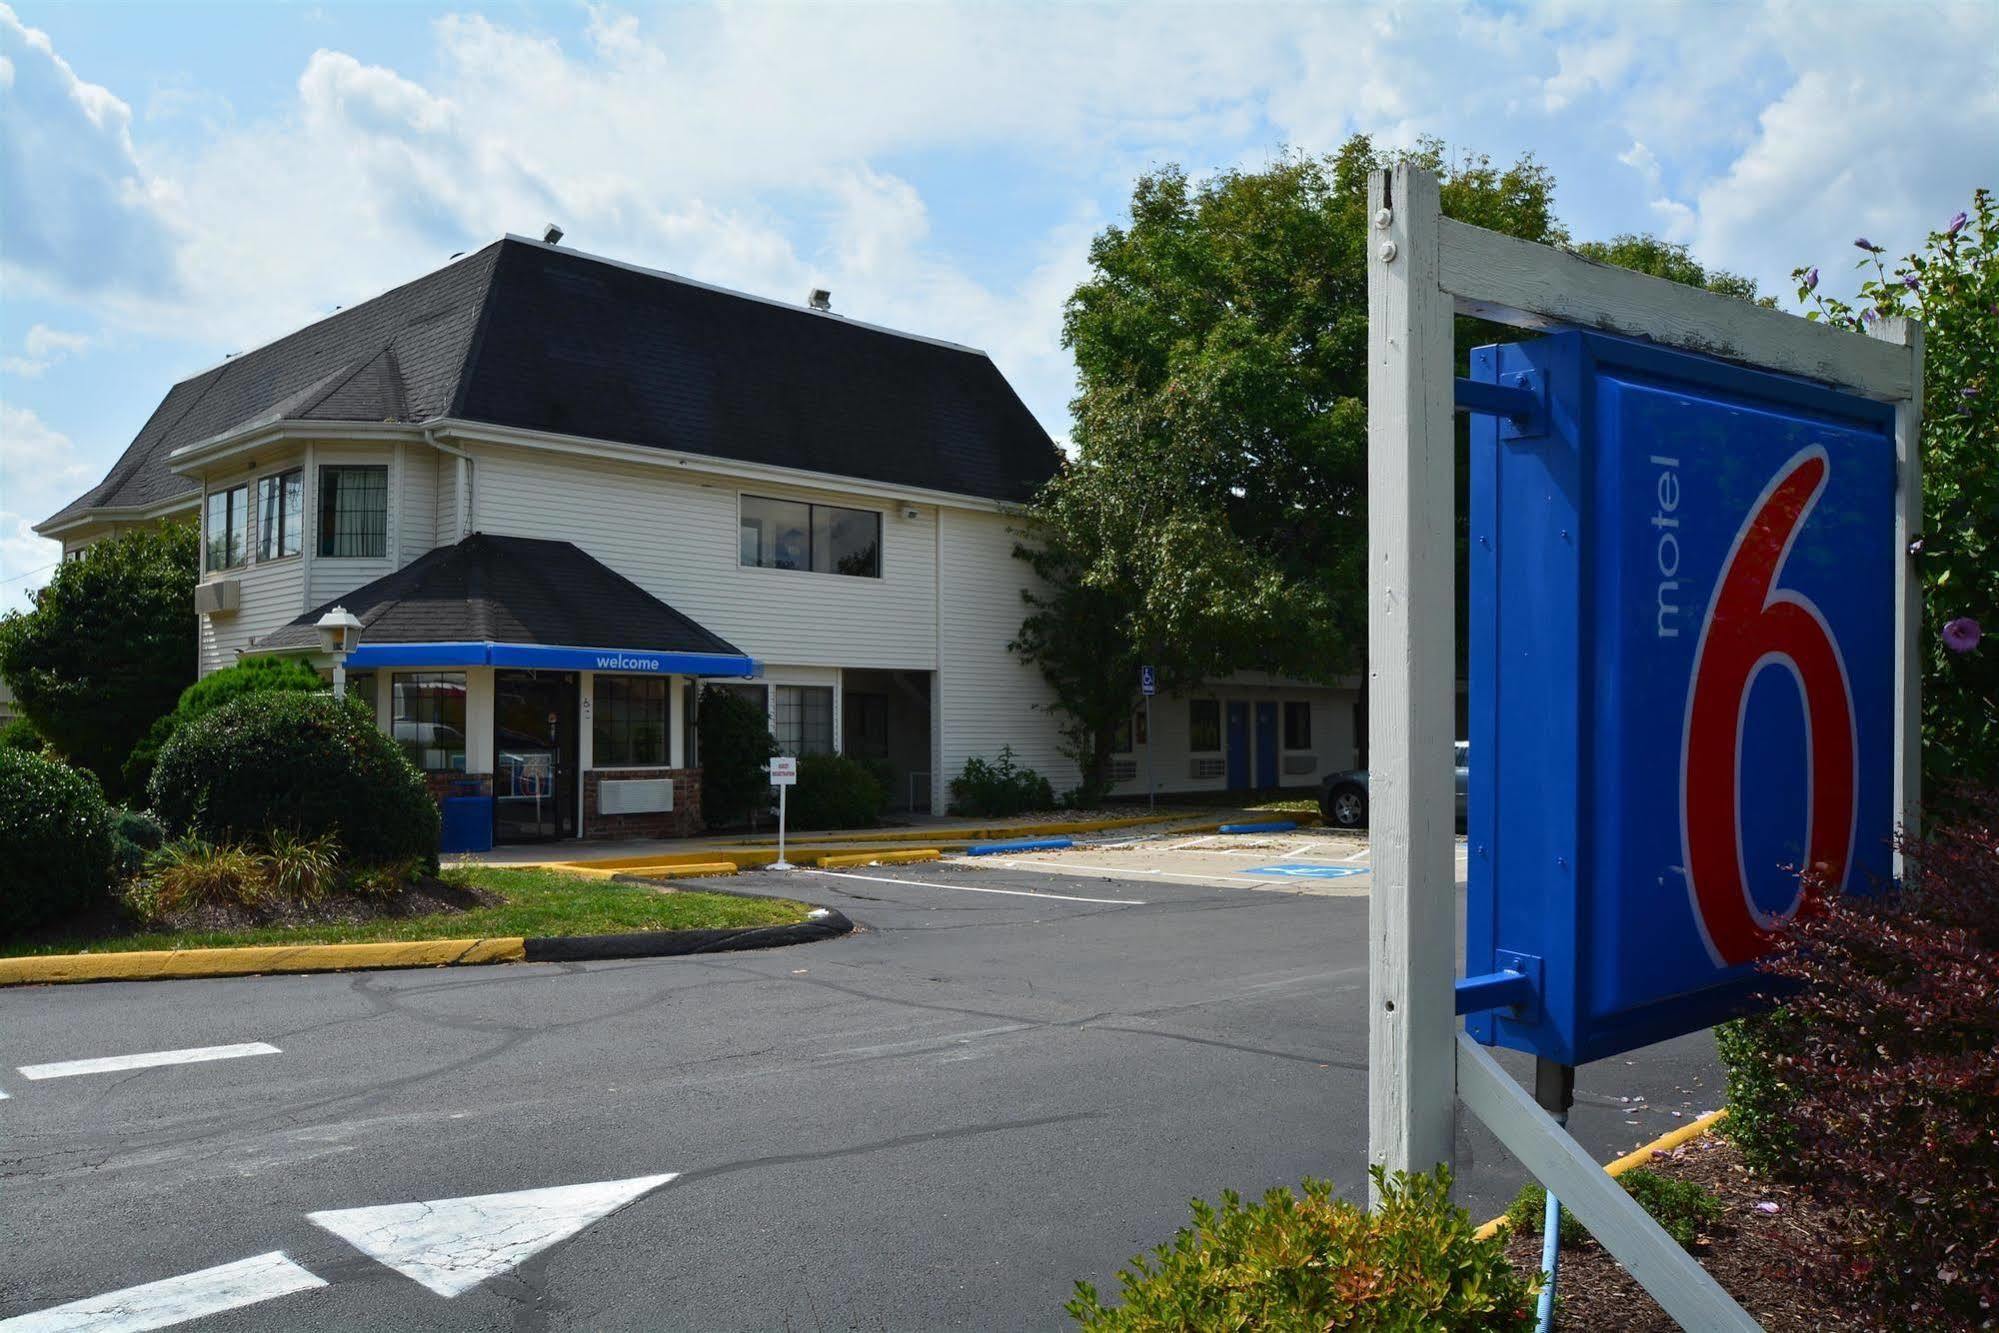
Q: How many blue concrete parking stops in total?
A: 2